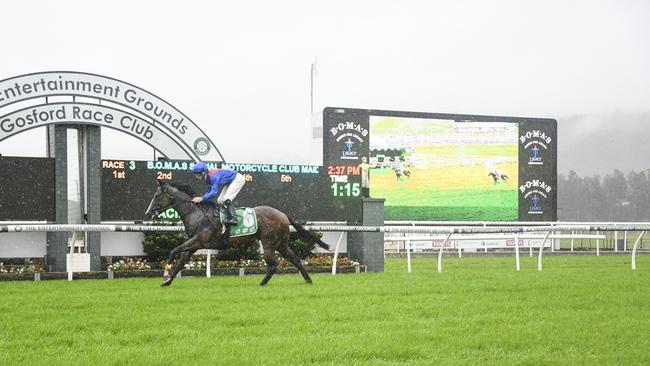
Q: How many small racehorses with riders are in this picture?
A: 2